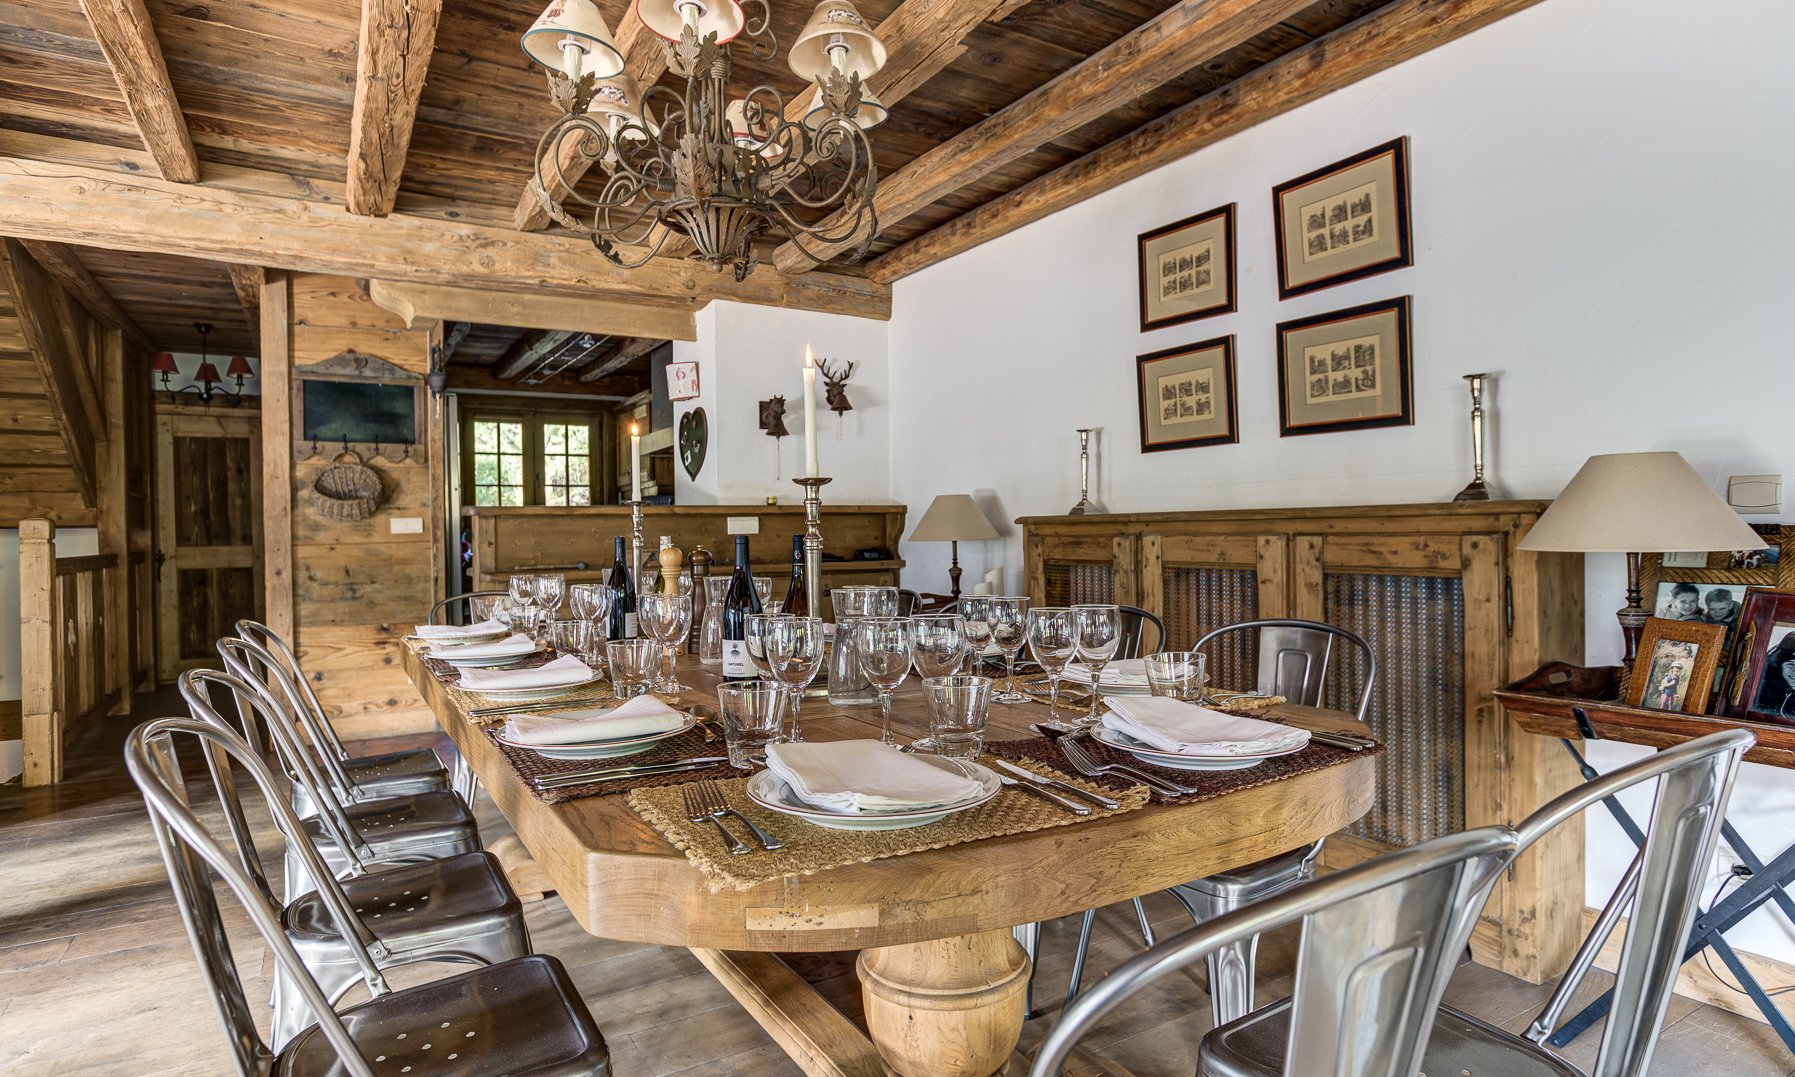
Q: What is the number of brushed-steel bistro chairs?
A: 11